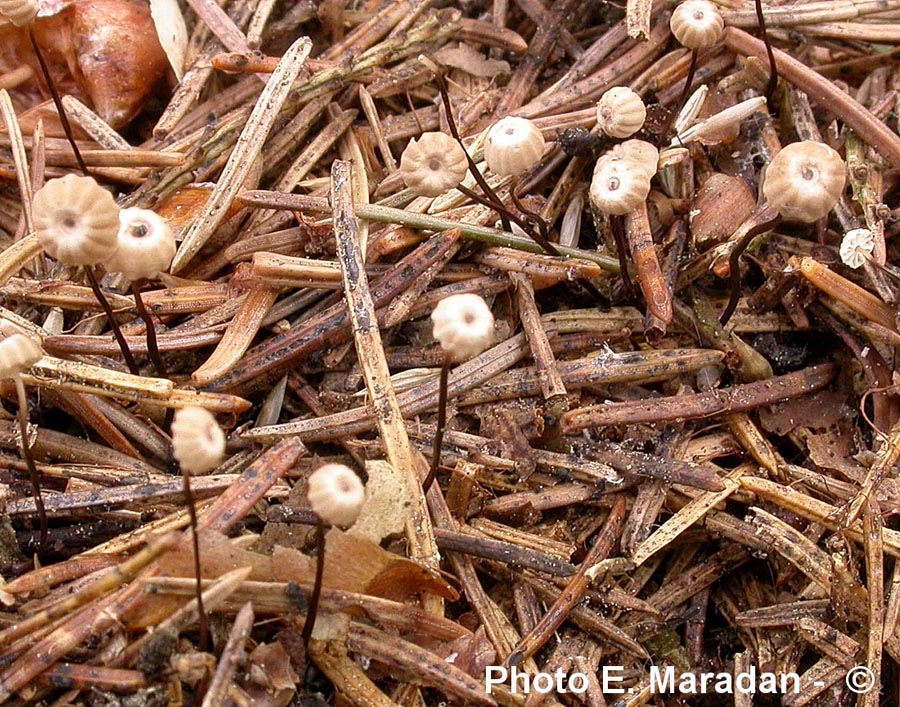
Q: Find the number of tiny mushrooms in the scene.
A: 15